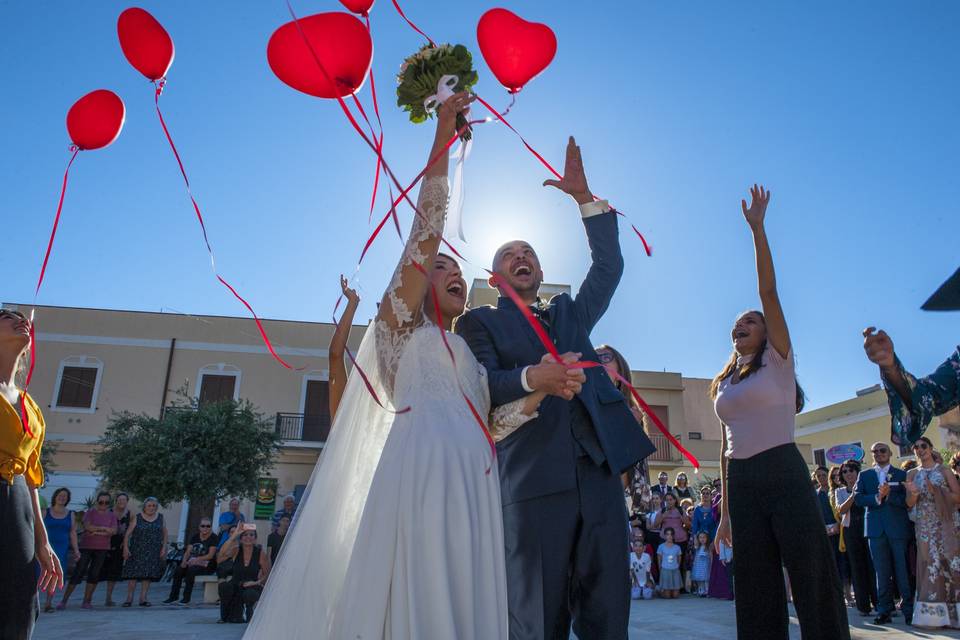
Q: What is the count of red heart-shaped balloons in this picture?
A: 1